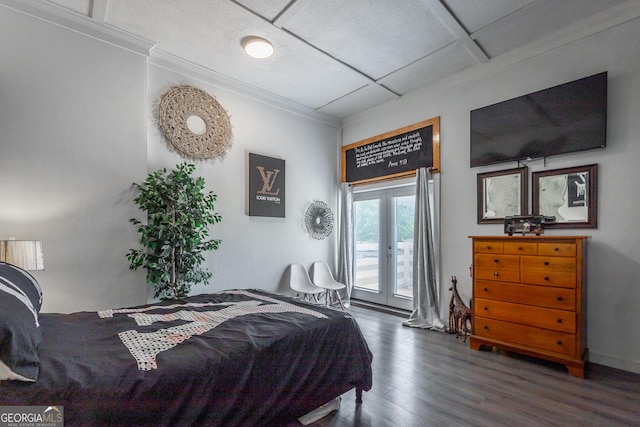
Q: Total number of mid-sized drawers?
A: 4